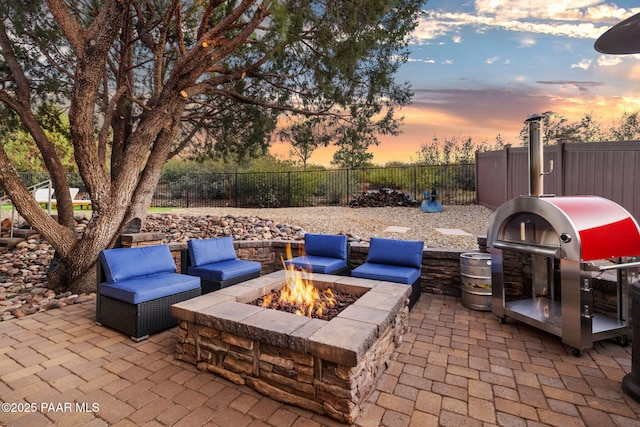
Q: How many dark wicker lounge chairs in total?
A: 4